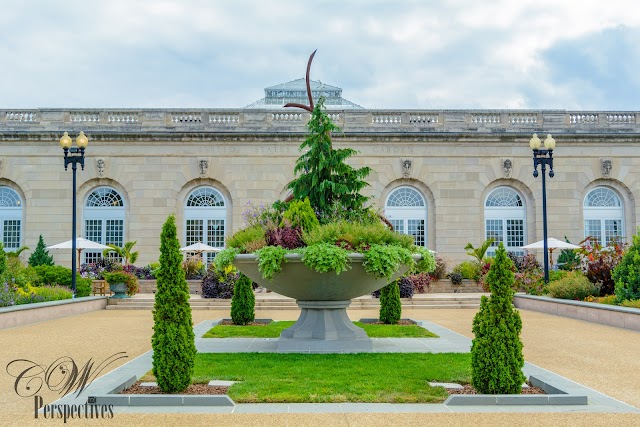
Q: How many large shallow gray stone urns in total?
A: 1